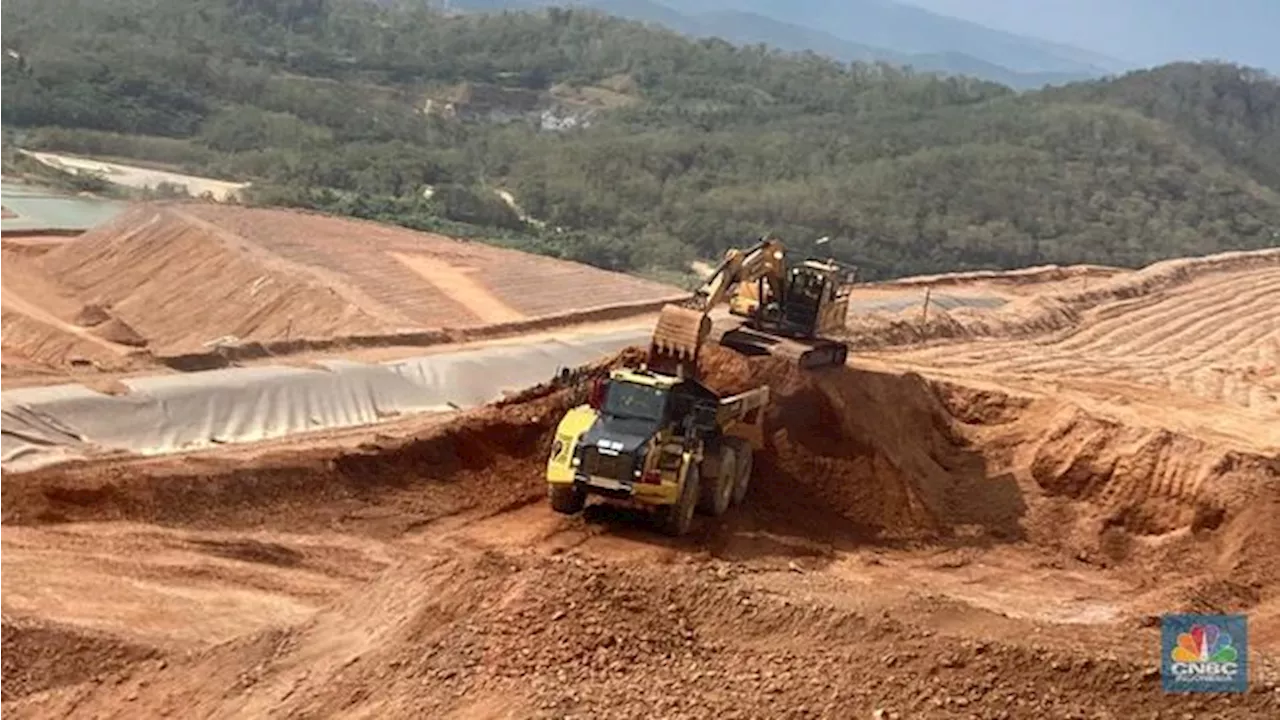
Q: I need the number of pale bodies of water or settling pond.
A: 1